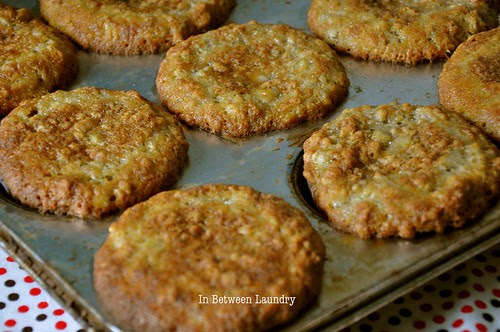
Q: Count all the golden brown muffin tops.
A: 8